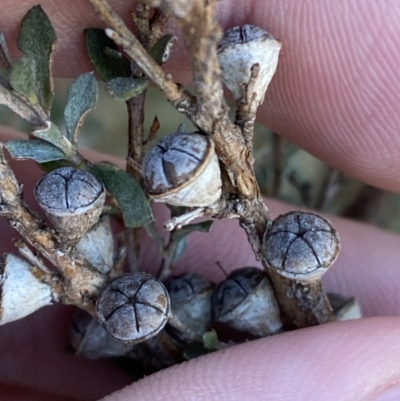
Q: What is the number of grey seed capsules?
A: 11